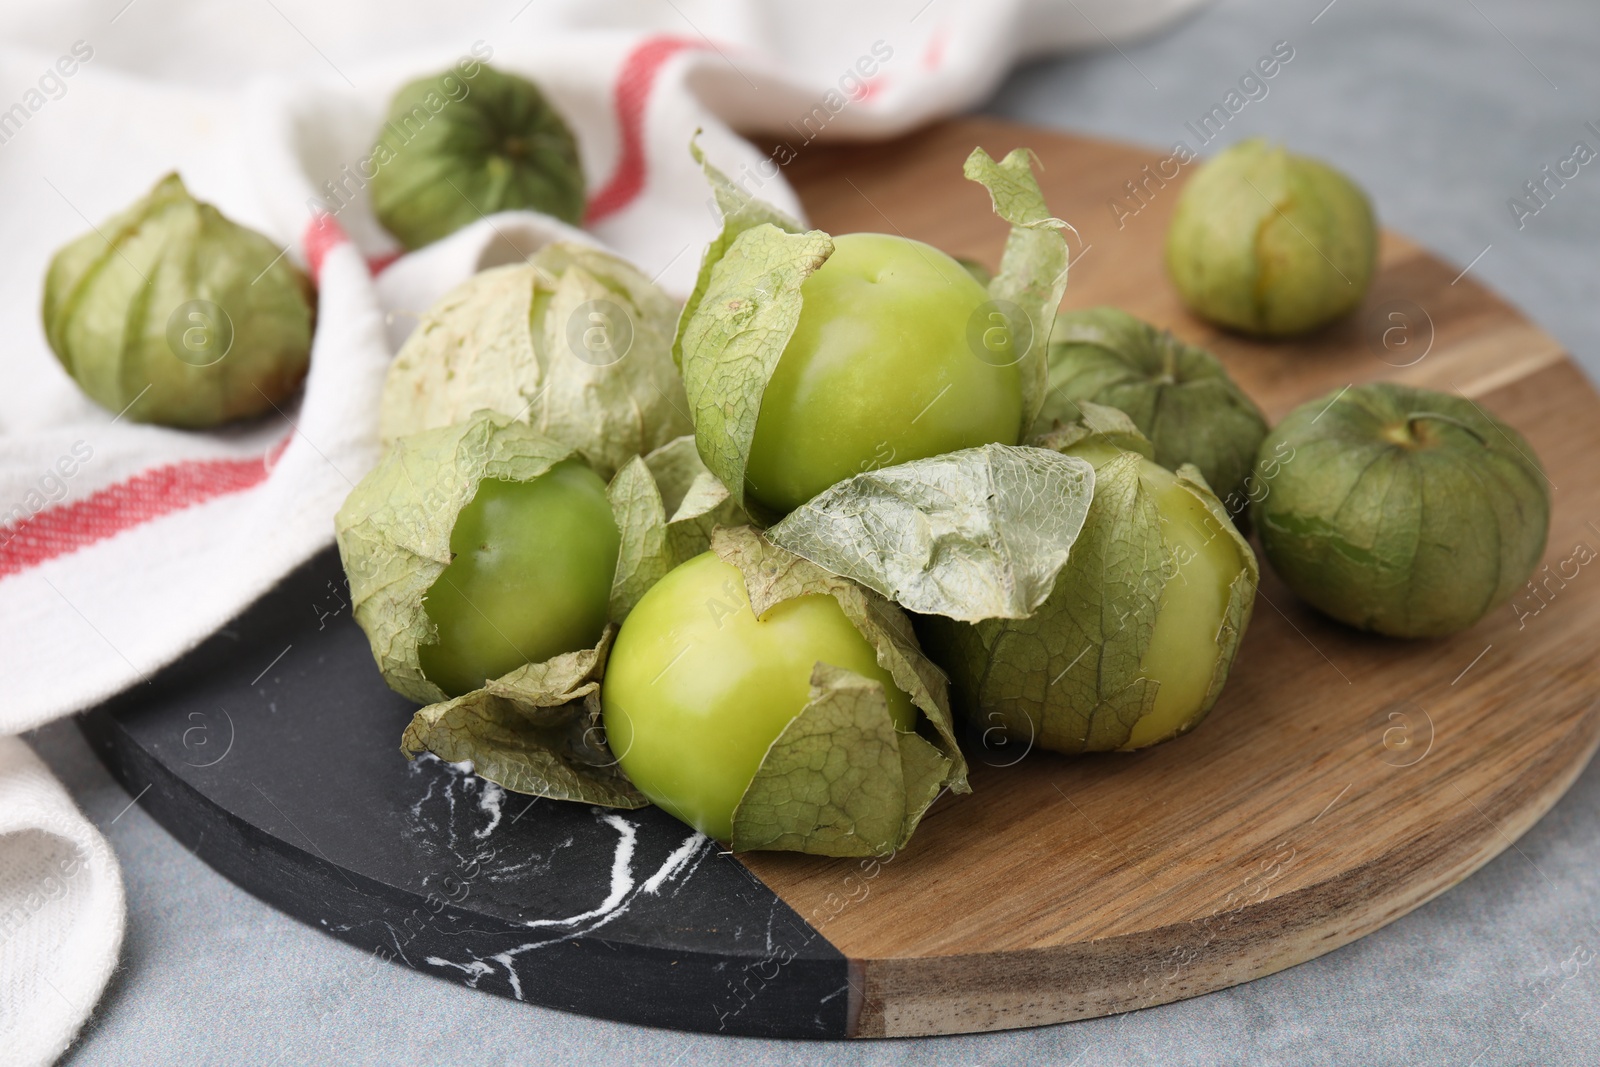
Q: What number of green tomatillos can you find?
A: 10